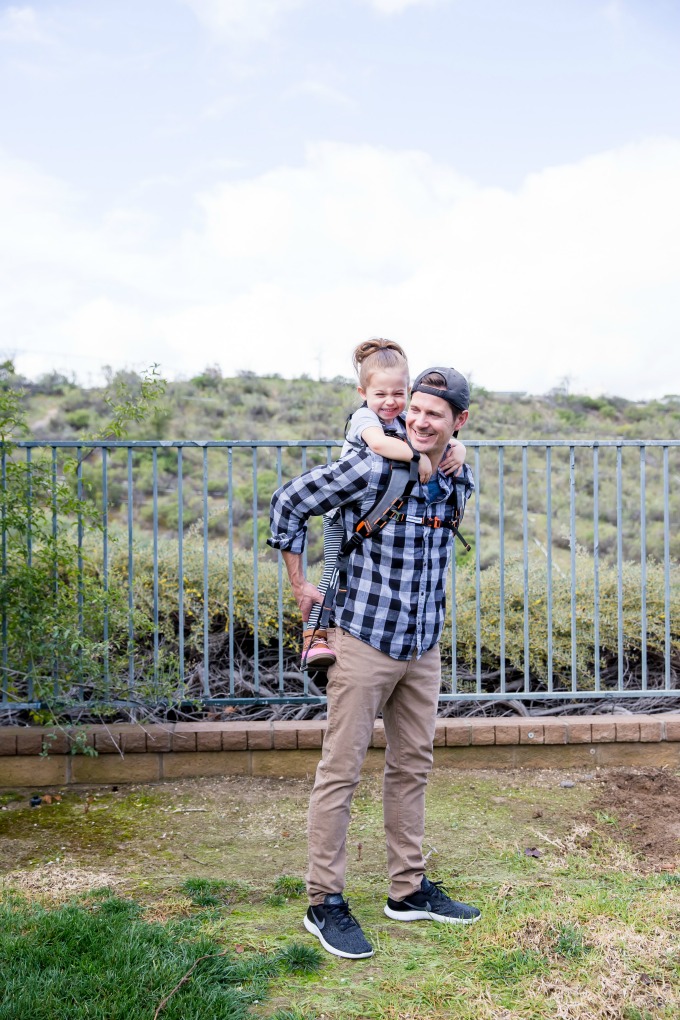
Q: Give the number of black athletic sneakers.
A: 2